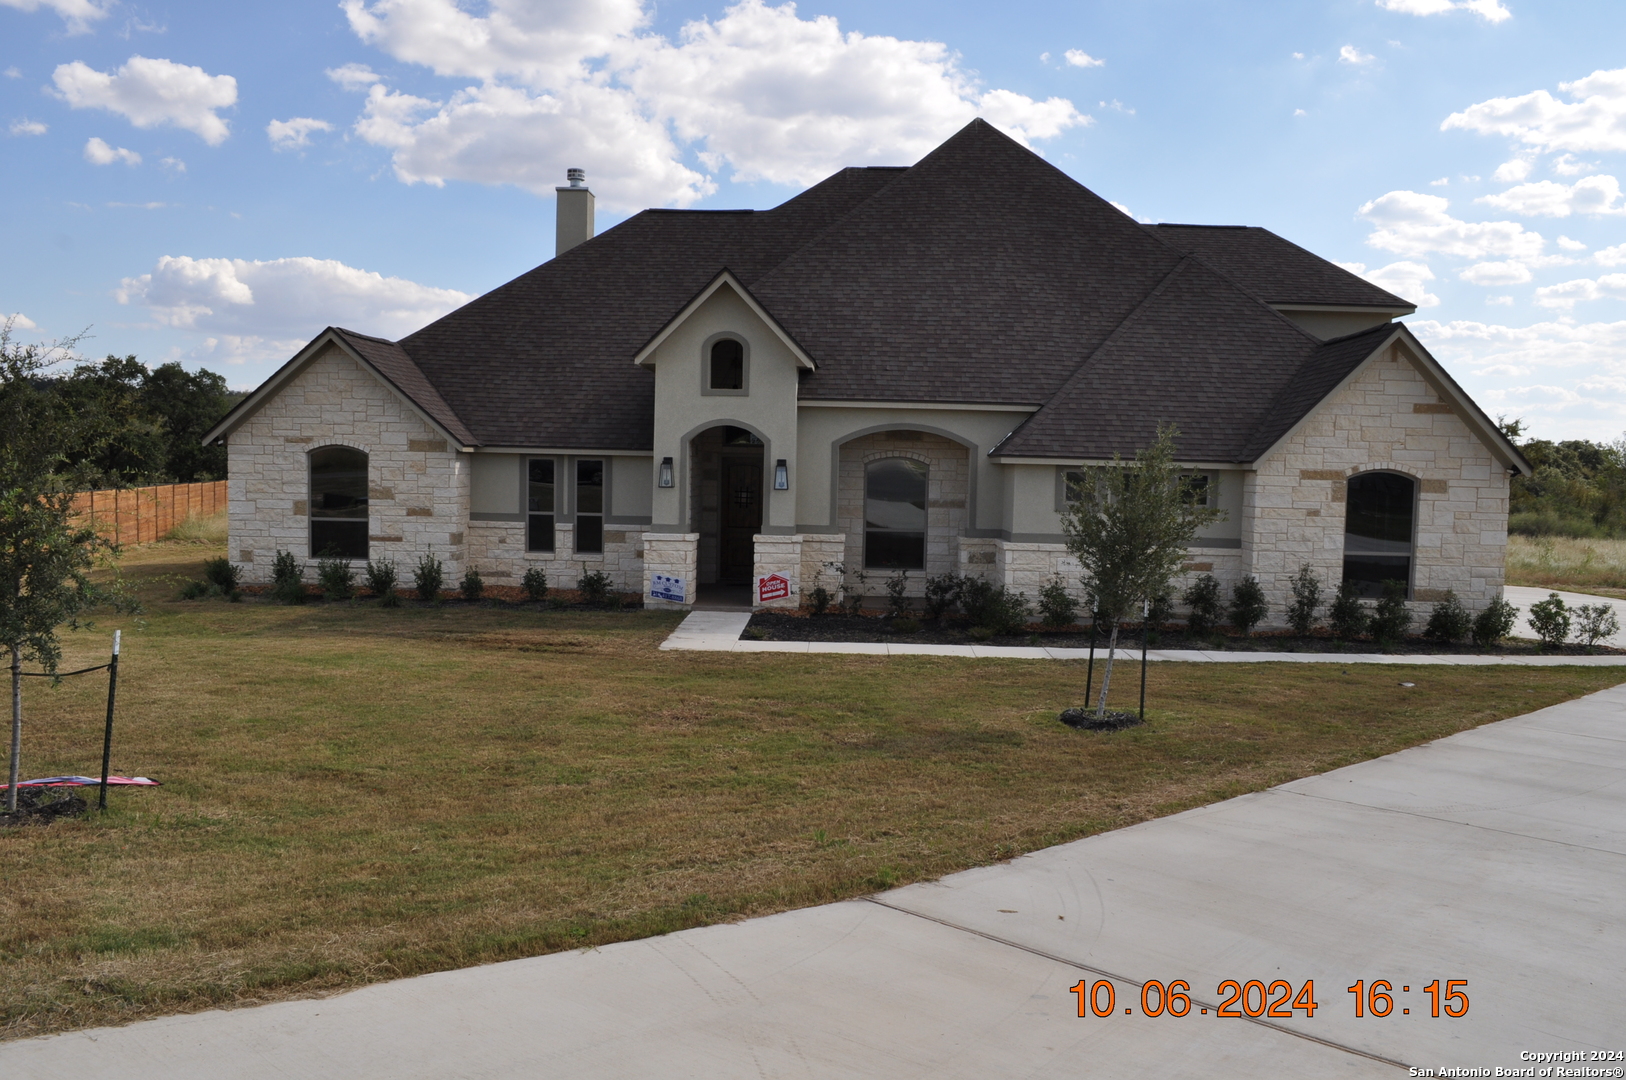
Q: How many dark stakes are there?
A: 3